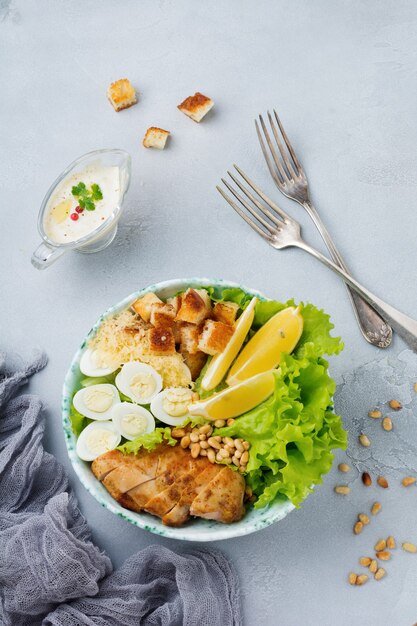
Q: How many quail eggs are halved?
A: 6